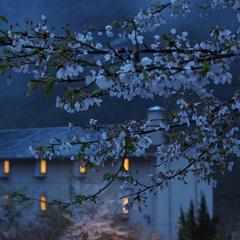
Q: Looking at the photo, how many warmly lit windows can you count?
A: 6